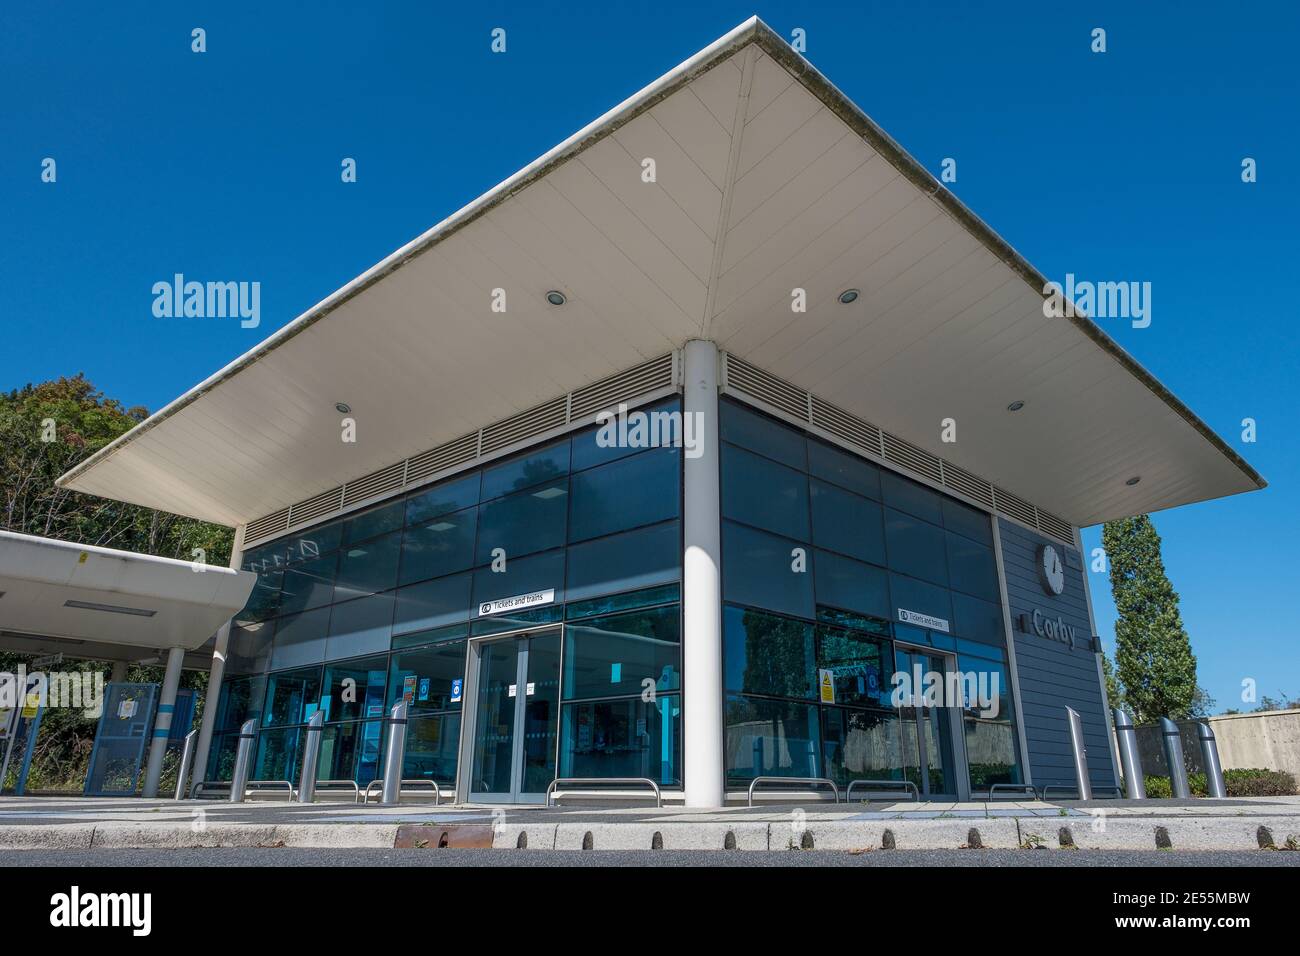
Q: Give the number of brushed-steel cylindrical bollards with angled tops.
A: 8